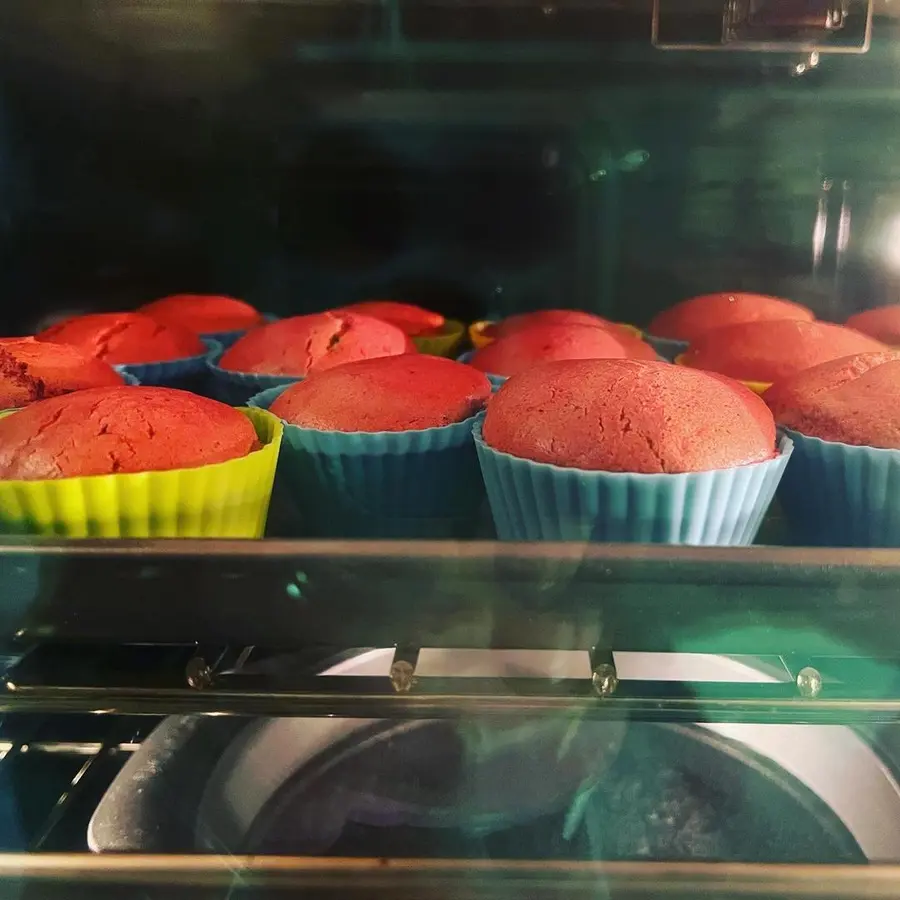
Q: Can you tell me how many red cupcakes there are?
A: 14